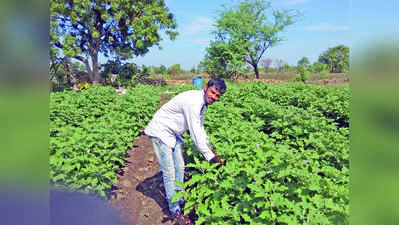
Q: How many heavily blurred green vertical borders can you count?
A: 2